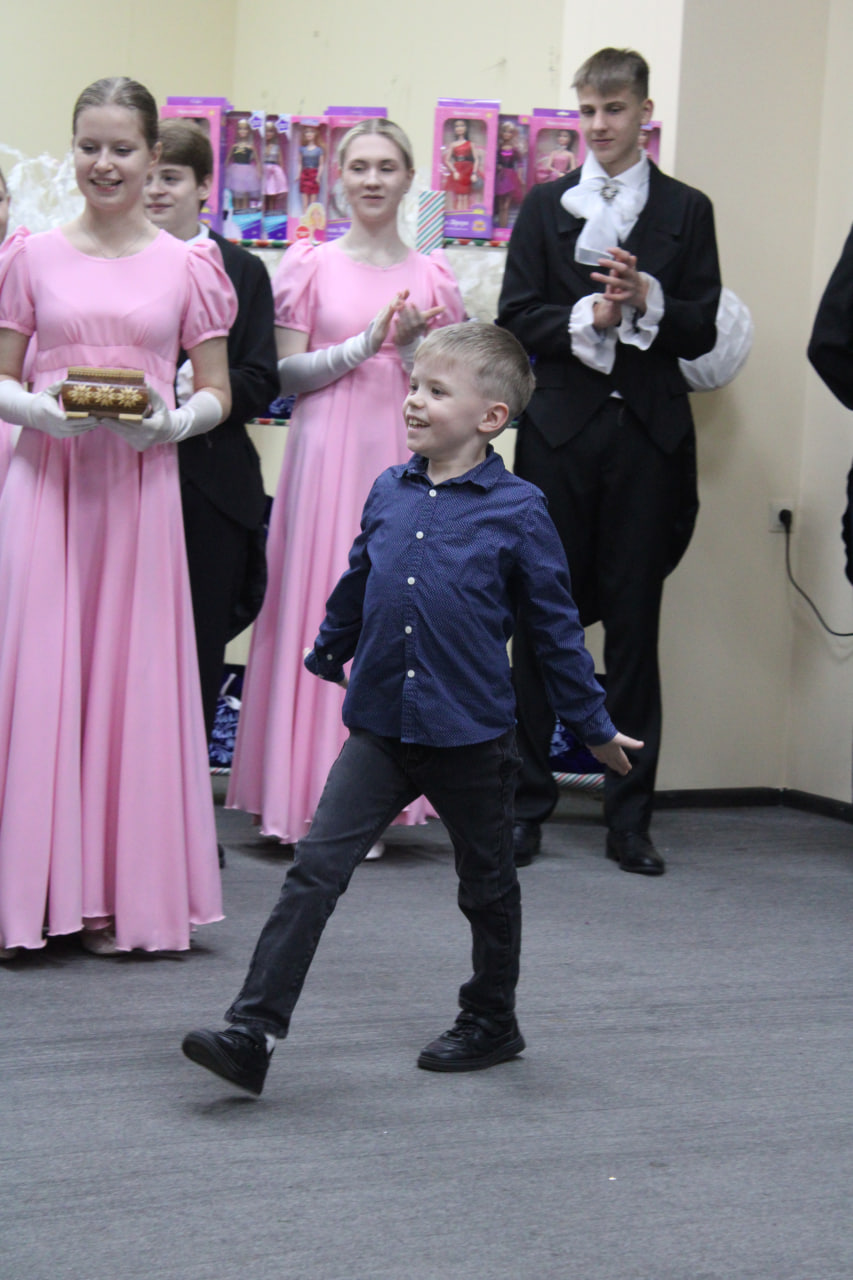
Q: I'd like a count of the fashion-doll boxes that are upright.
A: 9